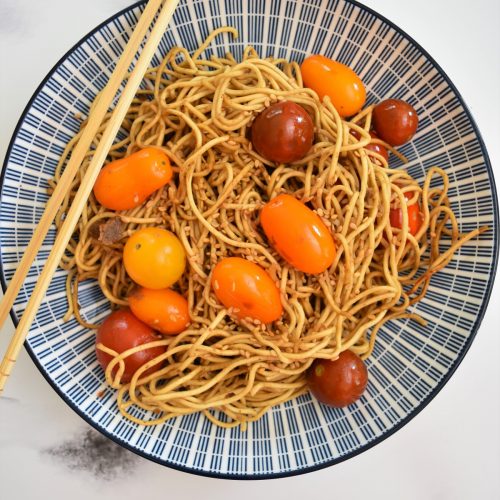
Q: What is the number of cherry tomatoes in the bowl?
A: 12